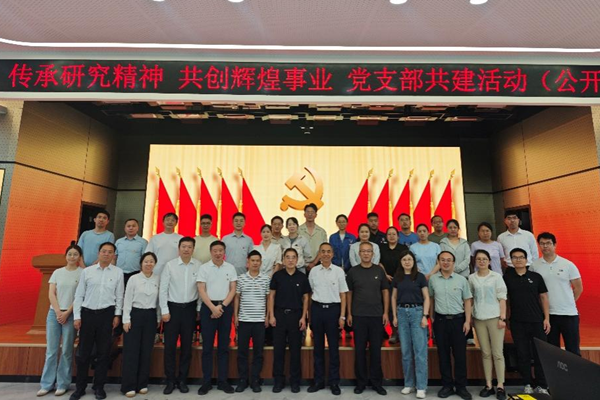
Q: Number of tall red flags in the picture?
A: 10